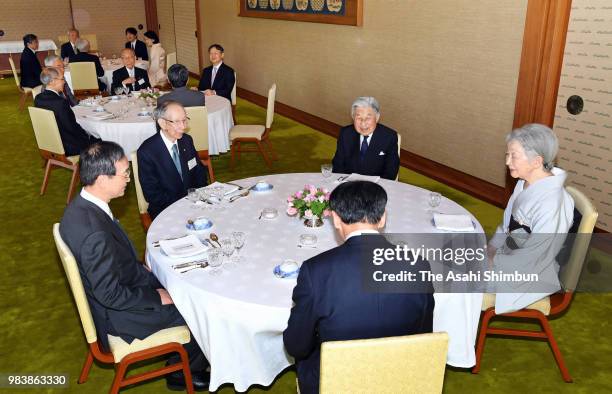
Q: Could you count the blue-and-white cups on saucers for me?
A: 3